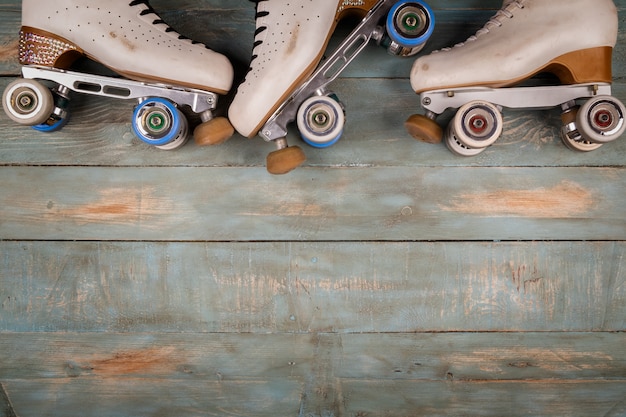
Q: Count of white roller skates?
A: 3